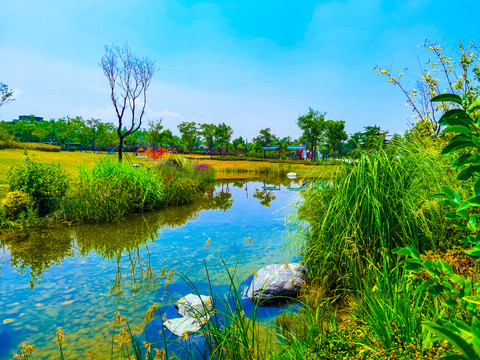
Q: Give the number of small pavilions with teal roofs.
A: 2